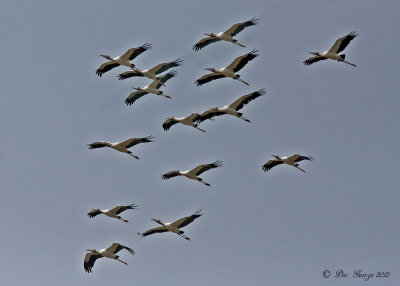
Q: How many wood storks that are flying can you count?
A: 14